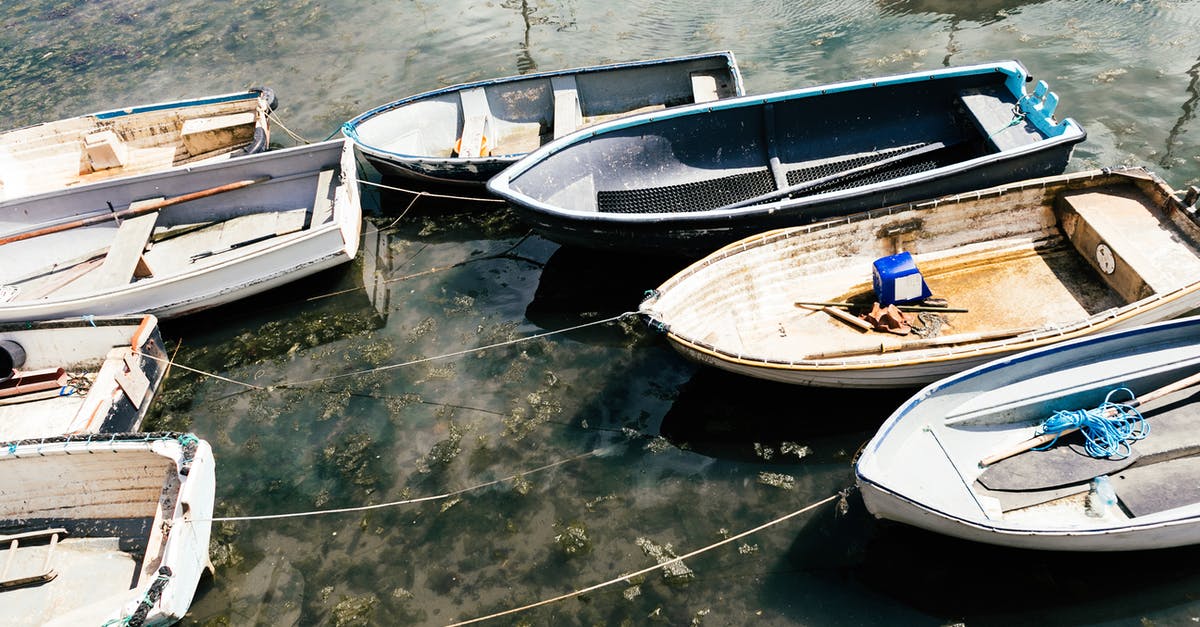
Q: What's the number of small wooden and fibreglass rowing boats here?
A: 8